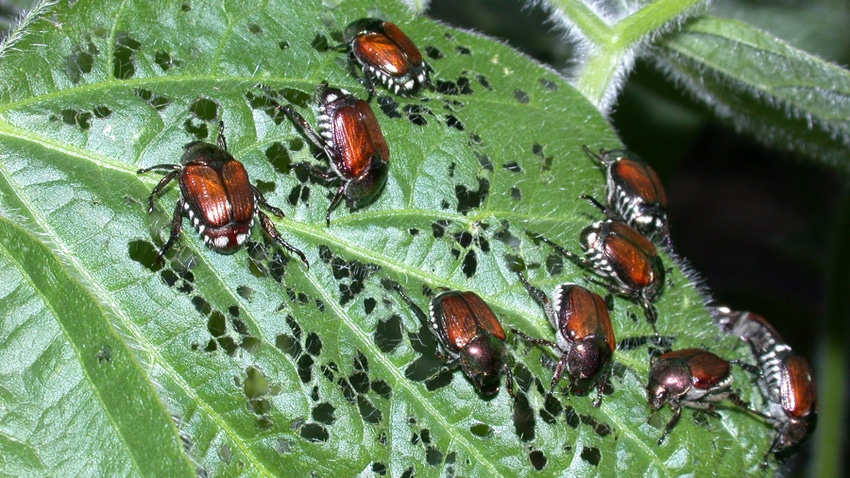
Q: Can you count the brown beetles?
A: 10